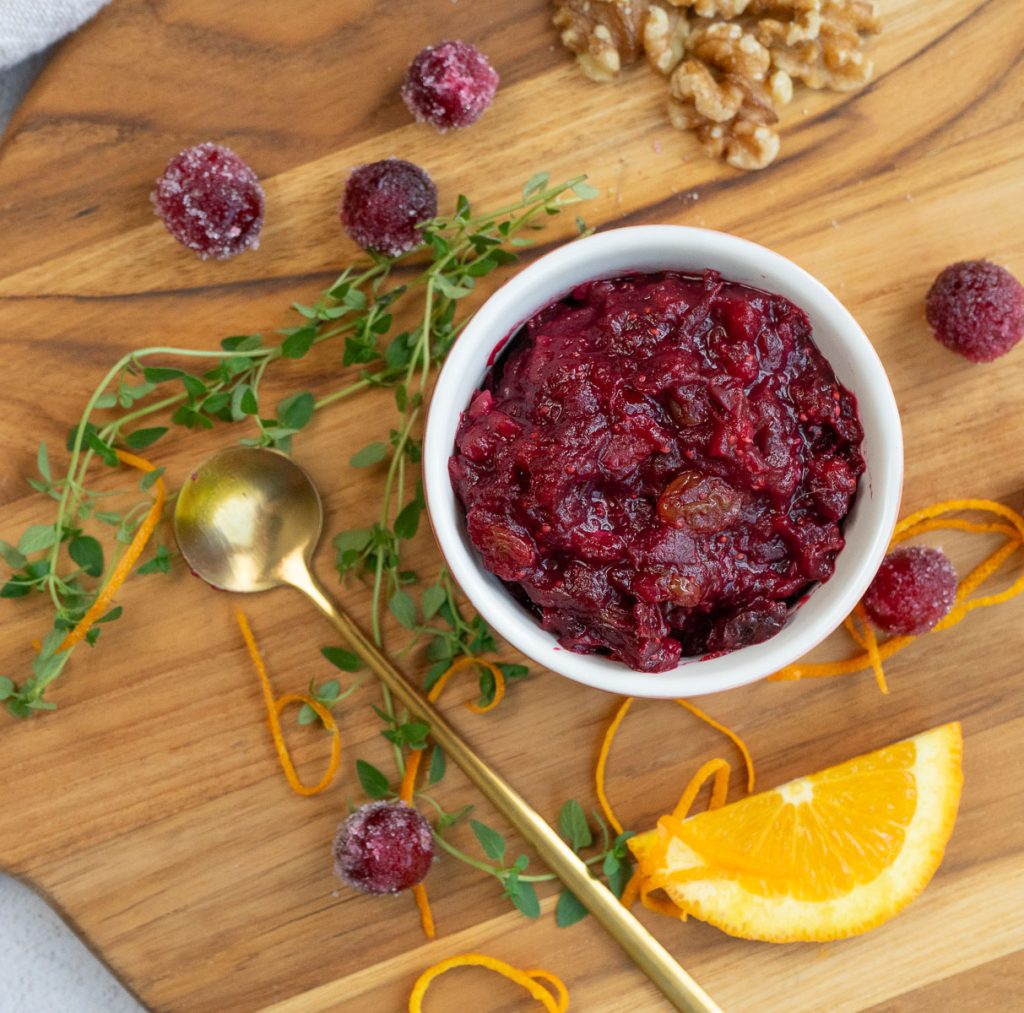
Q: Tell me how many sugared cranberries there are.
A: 6